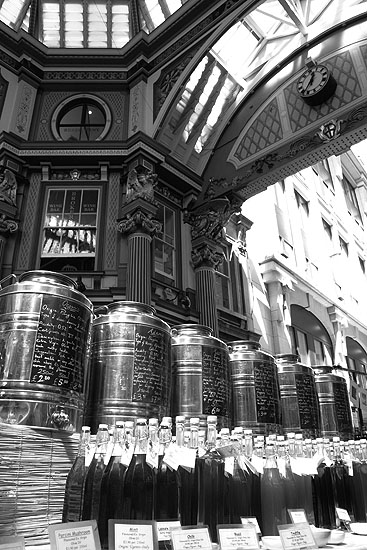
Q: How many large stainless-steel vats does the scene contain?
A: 6